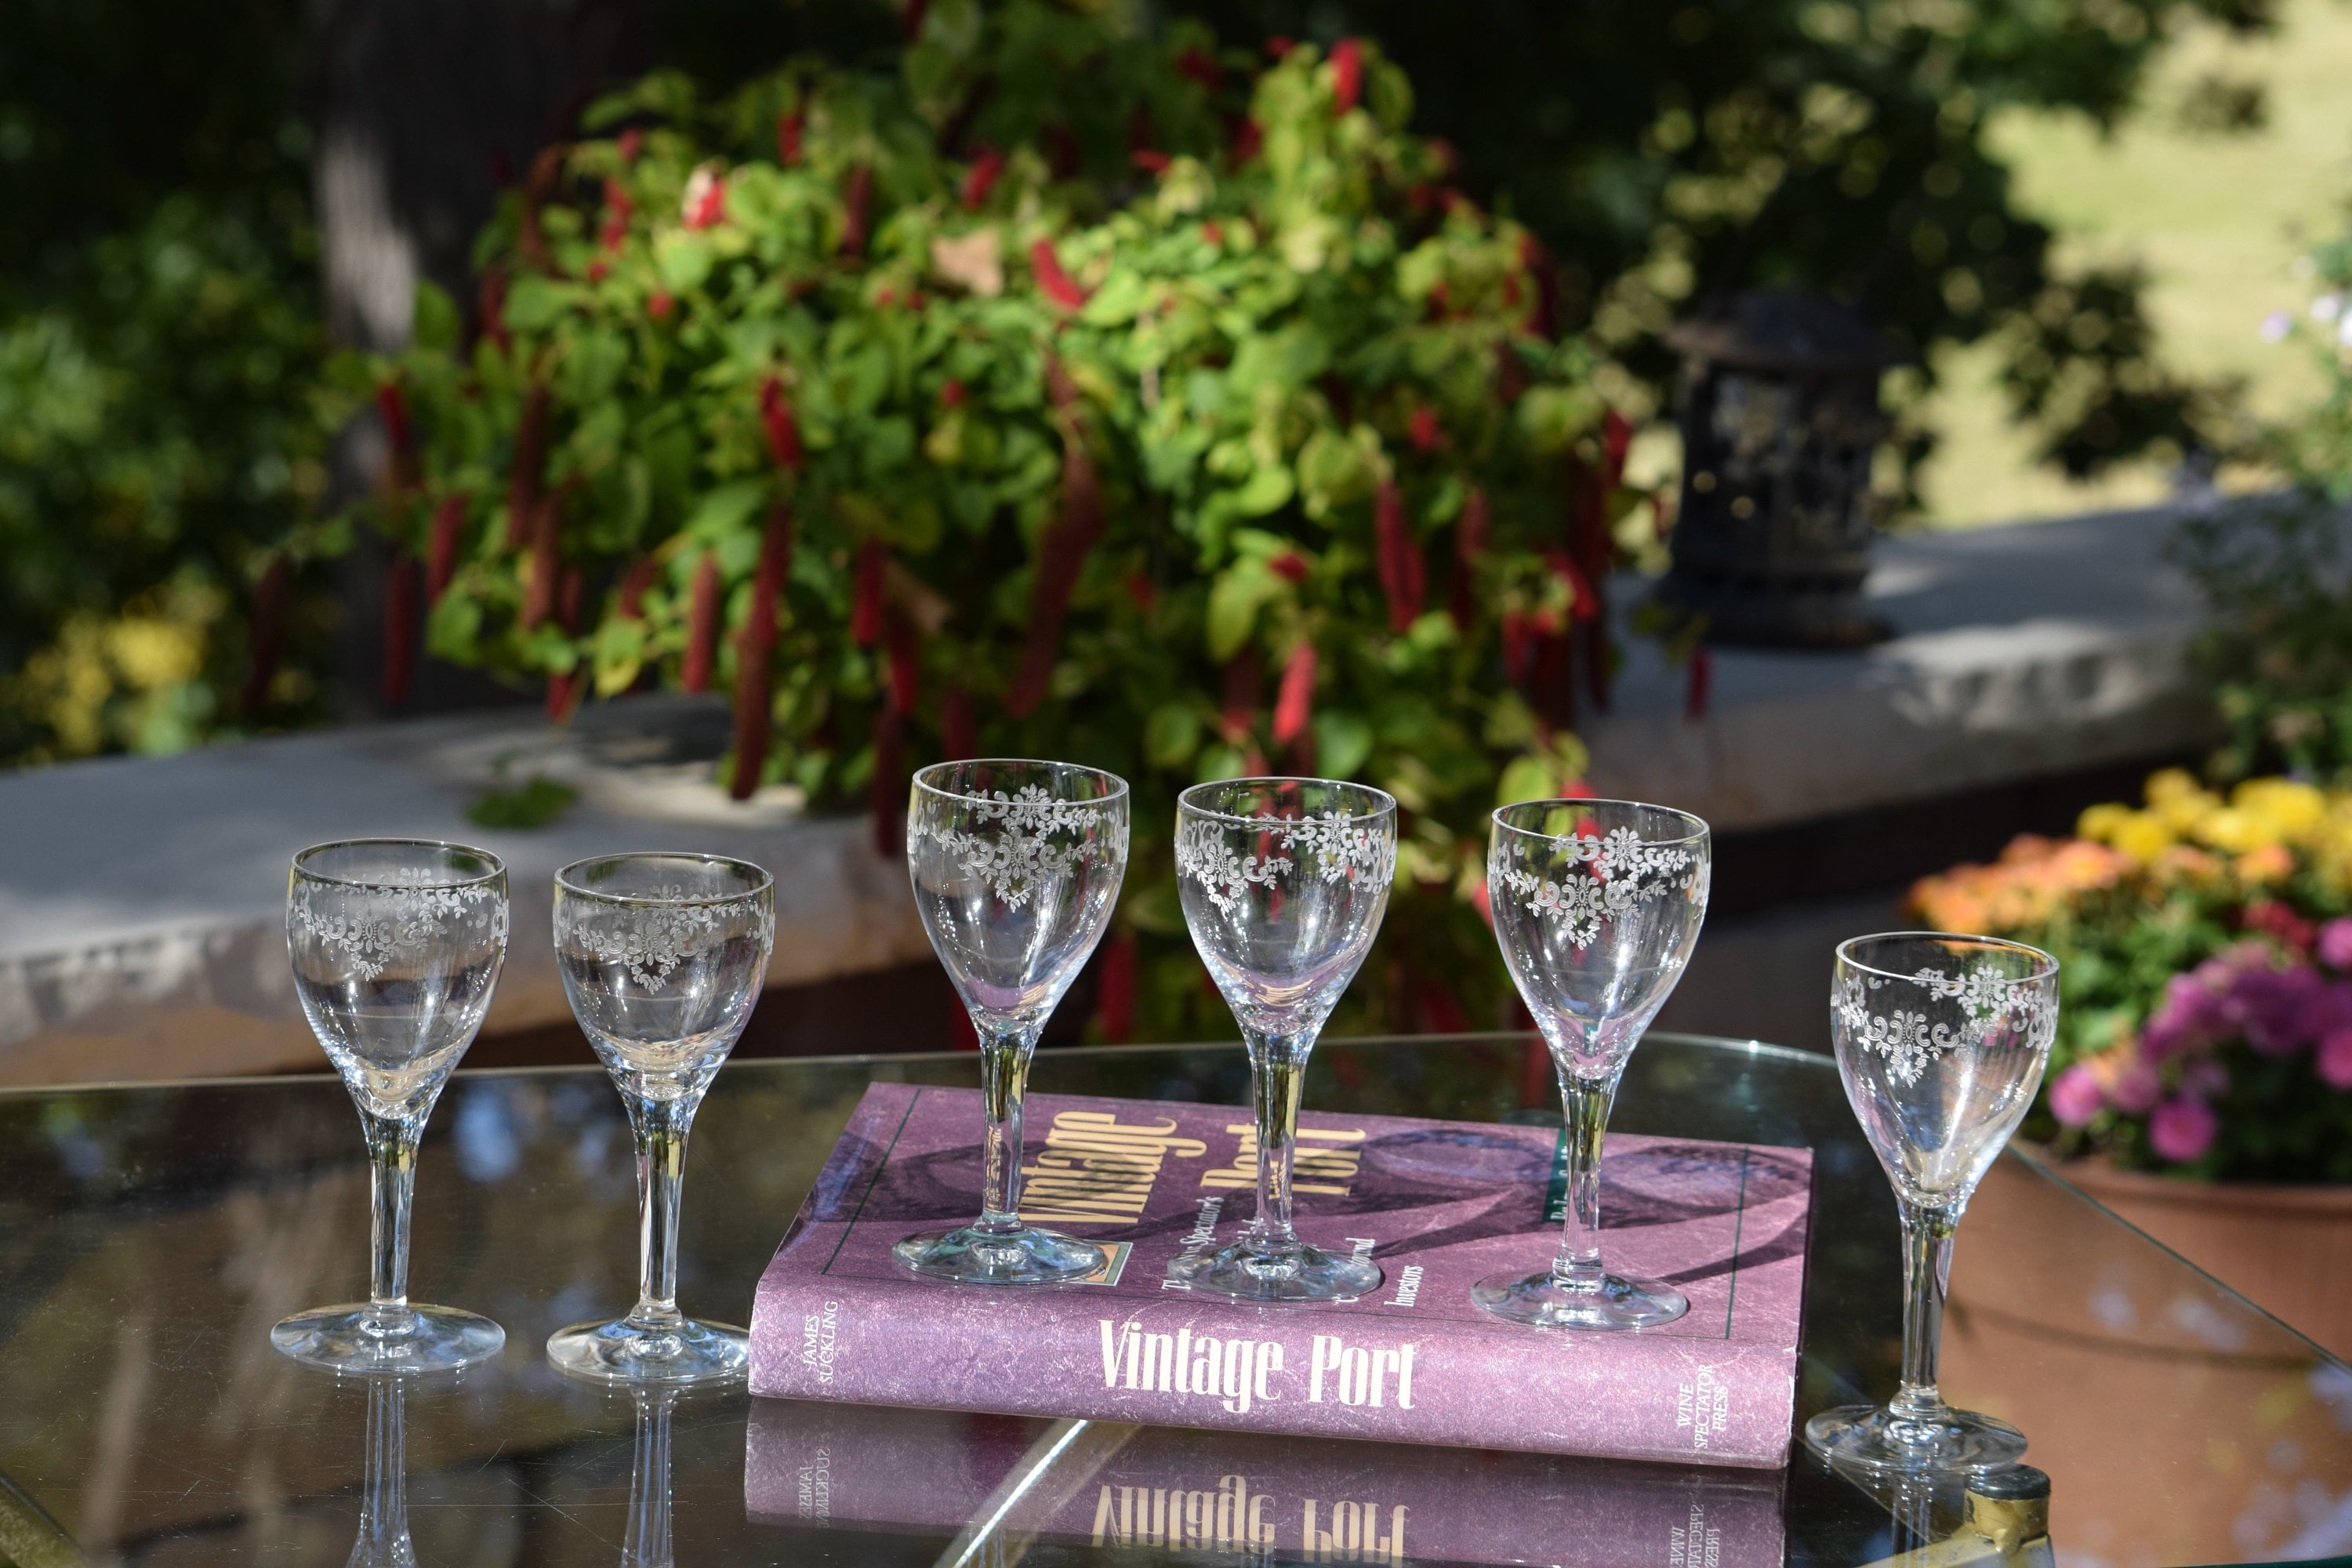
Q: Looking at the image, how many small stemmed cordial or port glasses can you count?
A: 6